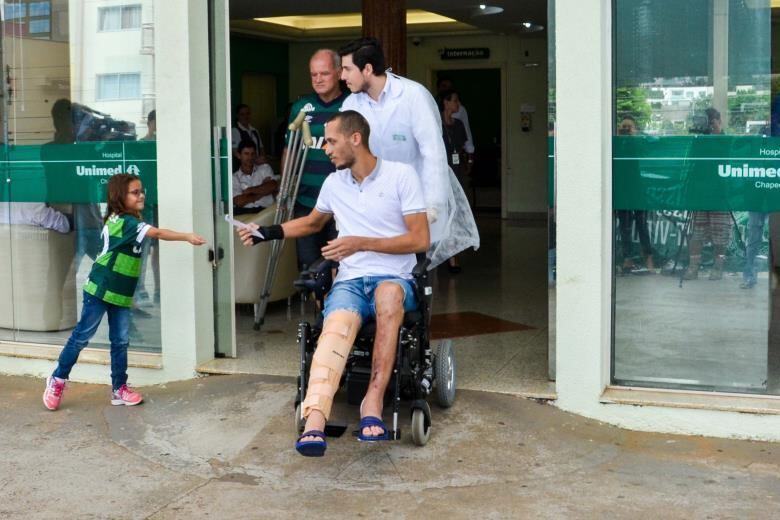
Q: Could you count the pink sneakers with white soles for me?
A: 2